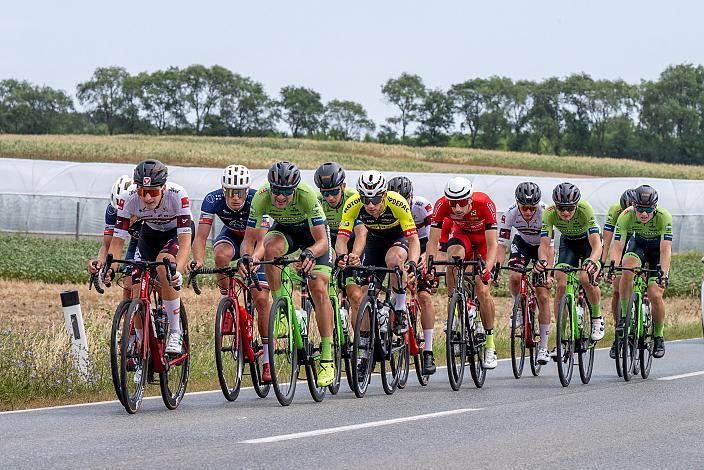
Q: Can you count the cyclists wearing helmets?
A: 12